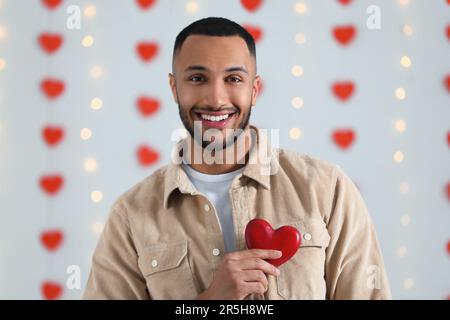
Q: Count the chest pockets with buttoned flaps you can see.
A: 2